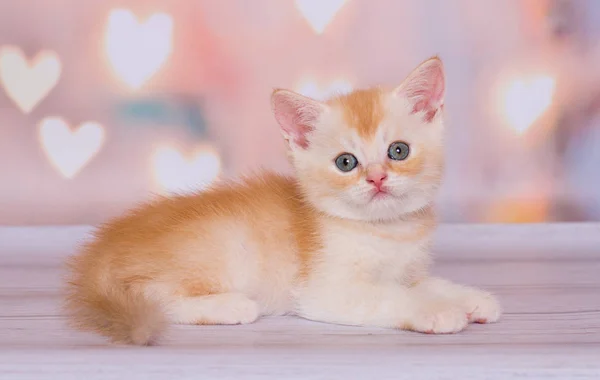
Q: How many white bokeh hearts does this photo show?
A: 7